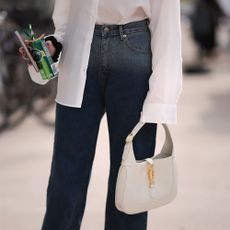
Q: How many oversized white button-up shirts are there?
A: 1